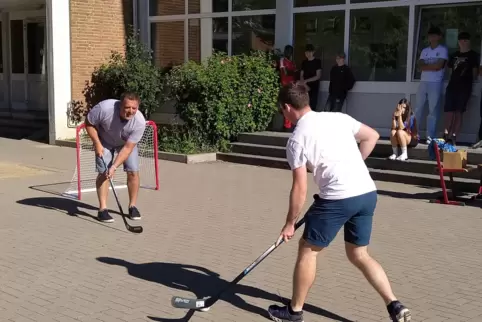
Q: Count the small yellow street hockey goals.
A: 0